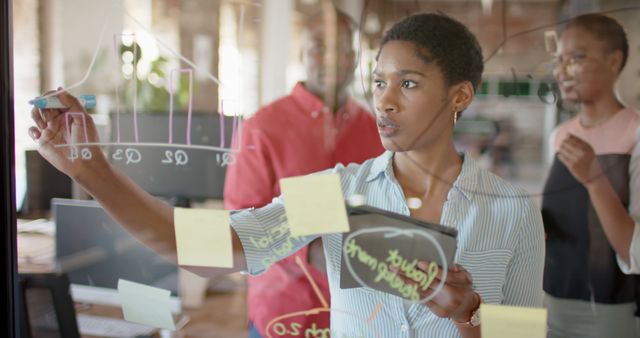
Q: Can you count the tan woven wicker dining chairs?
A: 0